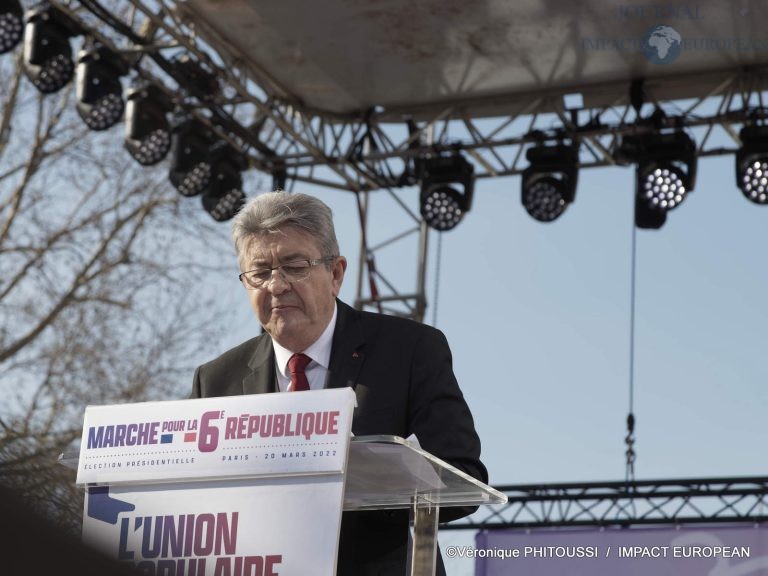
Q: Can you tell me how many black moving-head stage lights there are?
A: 10